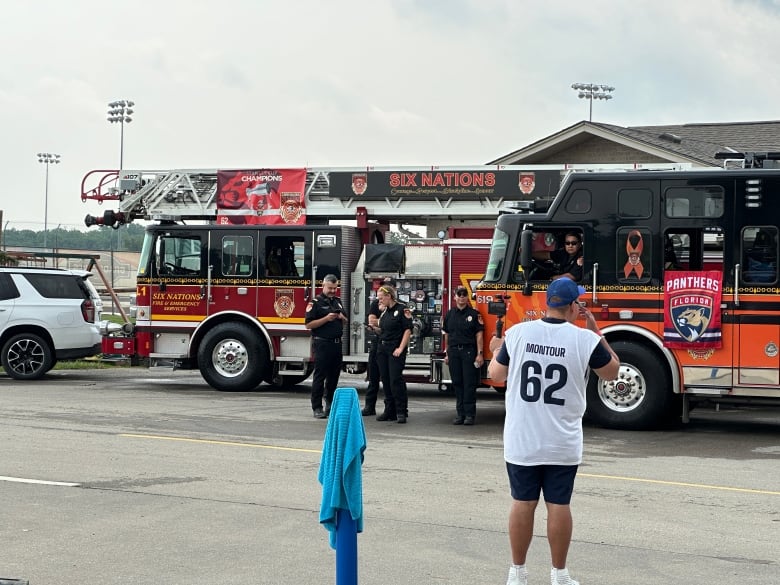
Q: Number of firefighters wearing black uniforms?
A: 5